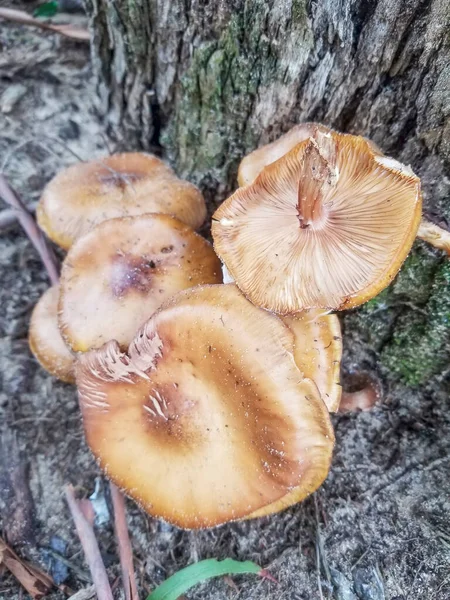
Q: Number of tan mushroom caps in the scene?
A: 7